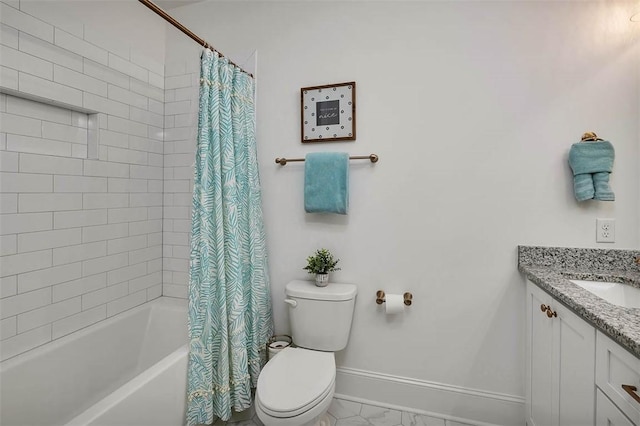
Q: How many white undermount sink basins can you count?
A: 1